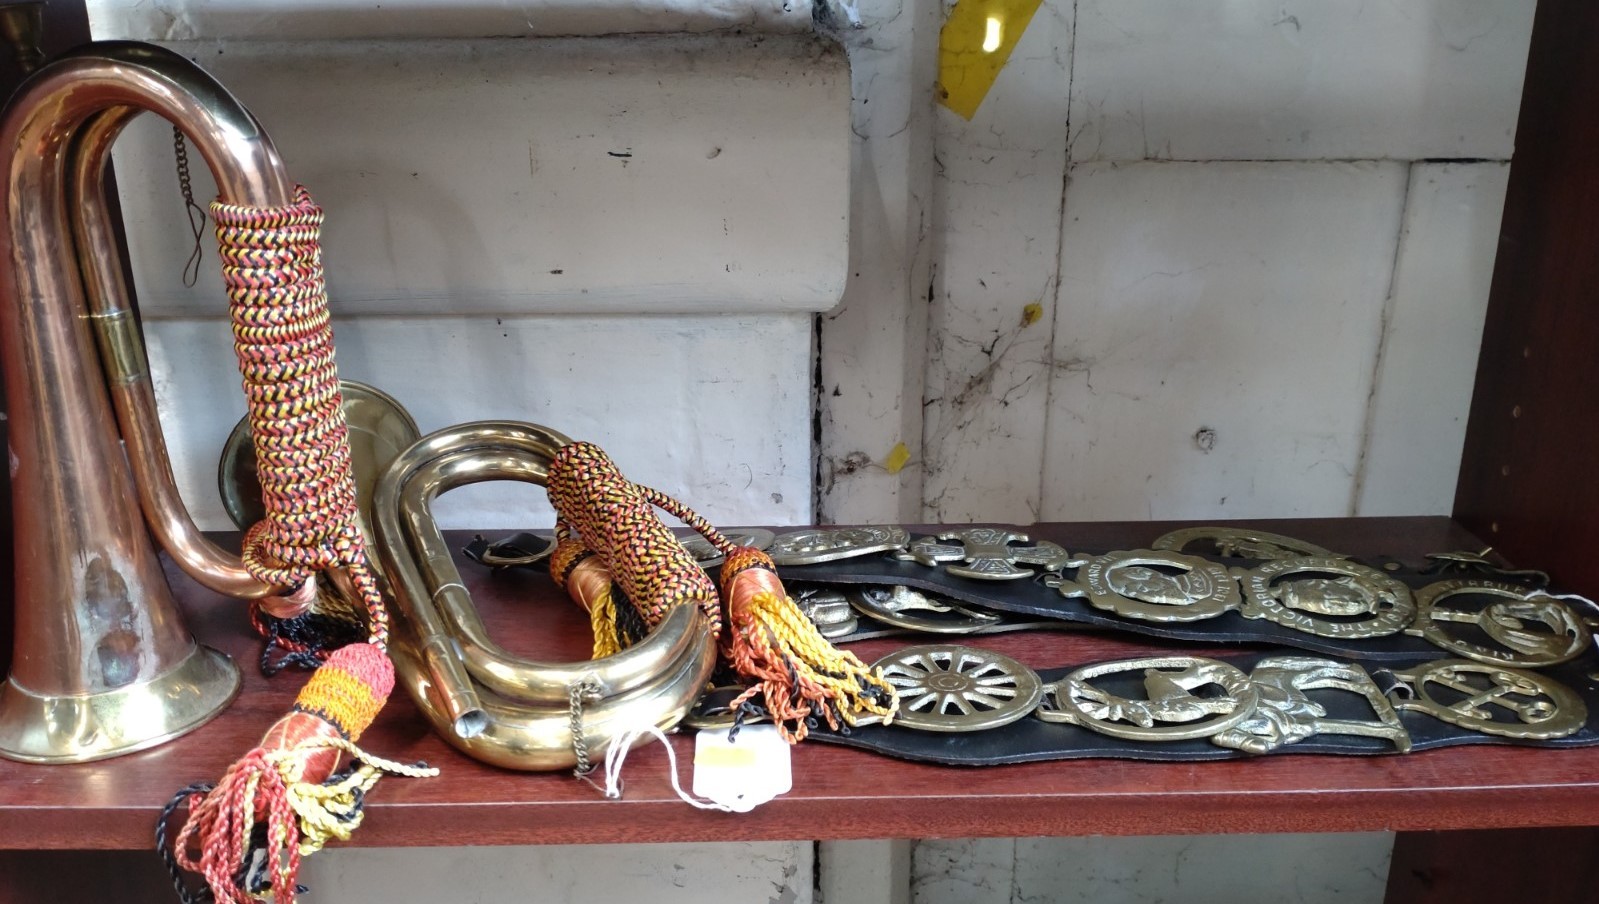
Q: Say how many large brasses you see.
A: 2